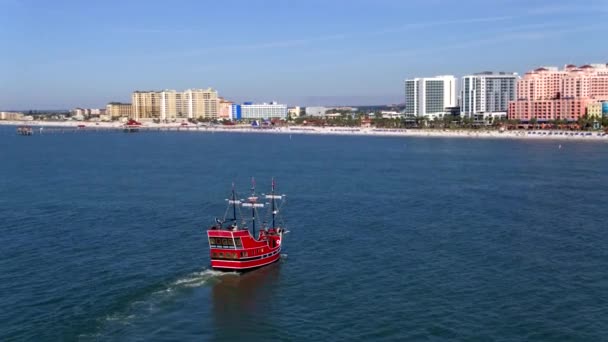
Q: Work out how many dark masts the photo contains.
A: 3